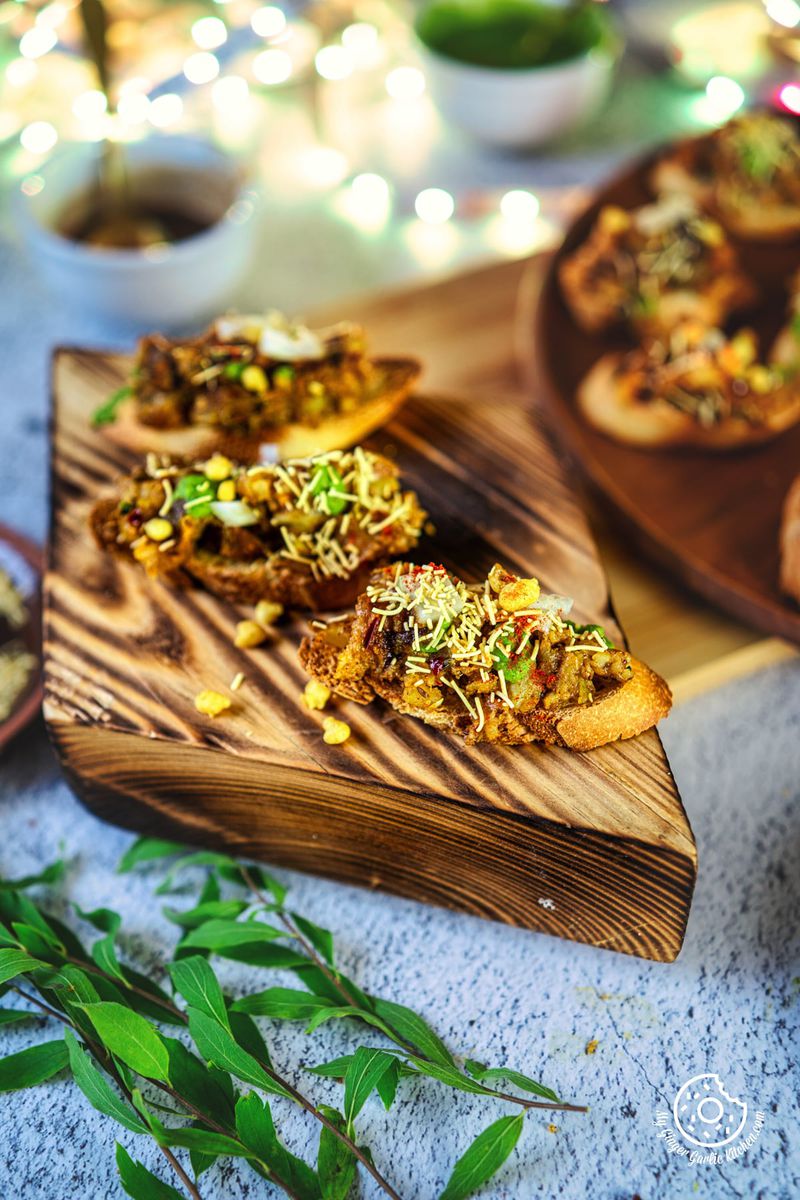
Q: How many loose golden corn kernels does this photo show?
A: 5